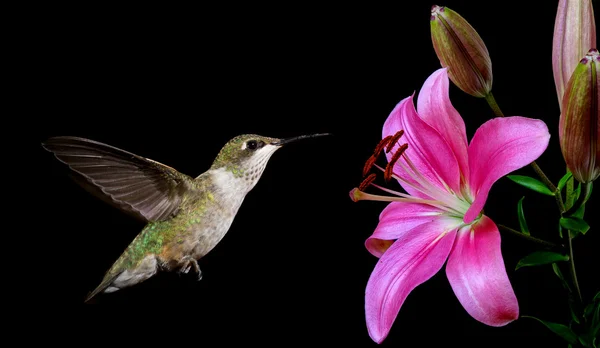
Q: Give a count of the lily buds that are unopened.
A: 3